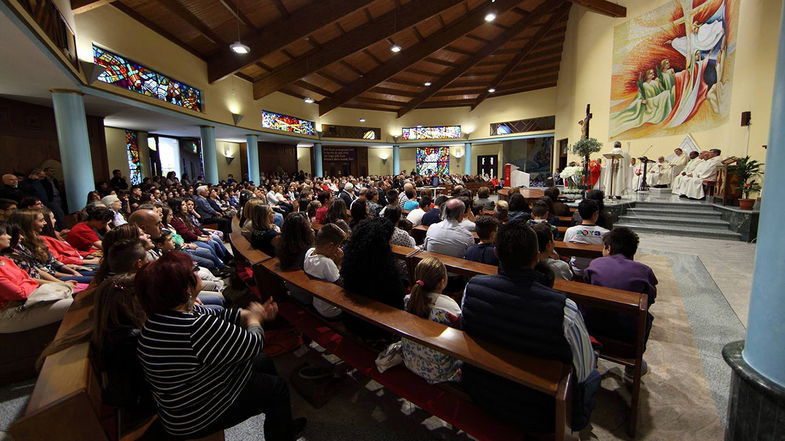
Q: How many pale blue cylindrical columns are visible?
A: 7